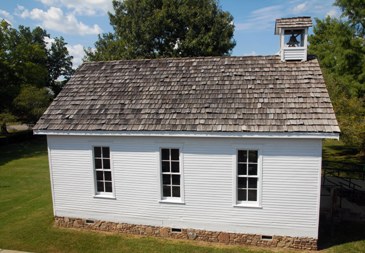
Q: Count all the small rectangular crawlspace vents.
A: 3